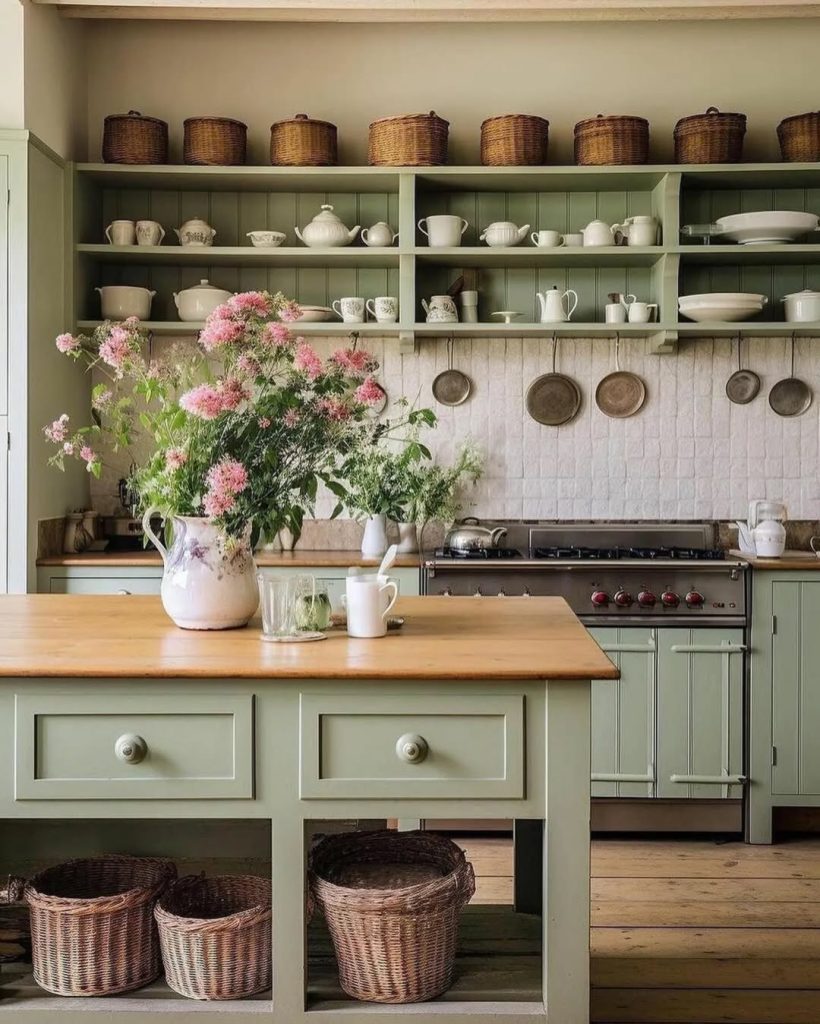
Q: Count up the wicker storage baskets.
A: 11